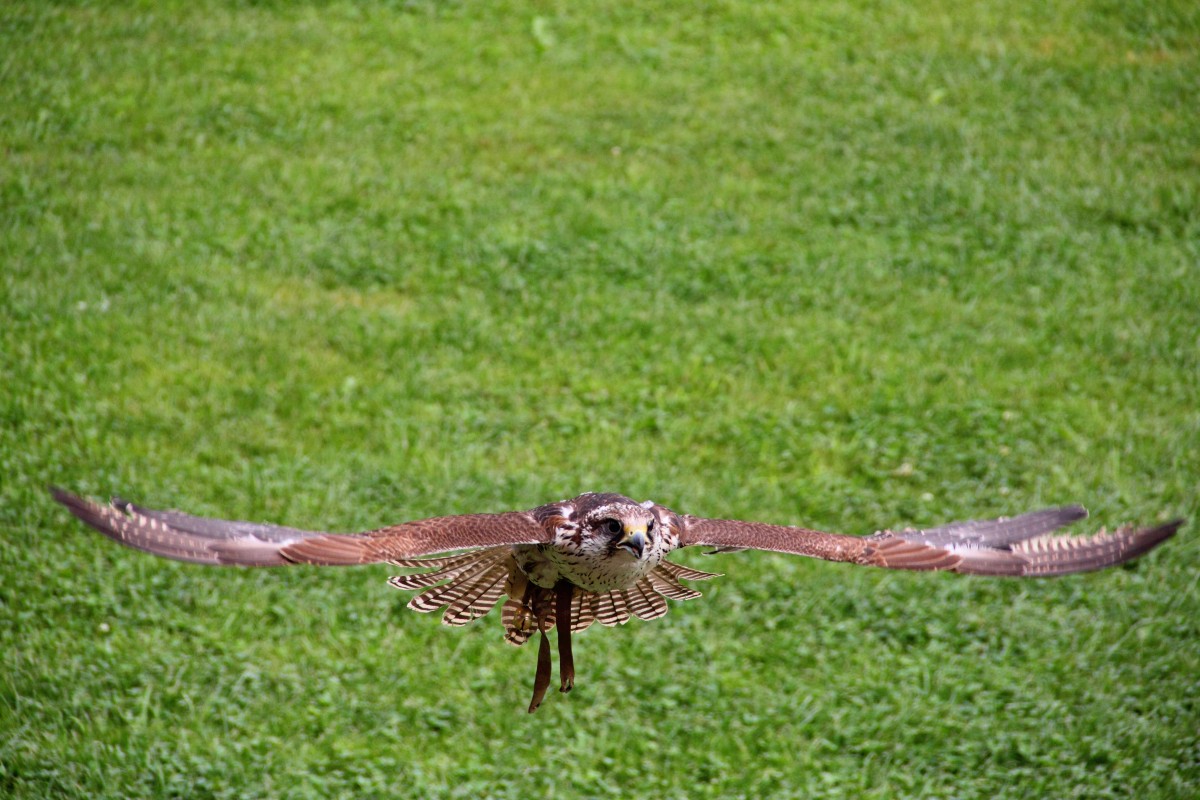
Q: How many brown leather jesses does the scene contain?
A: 2